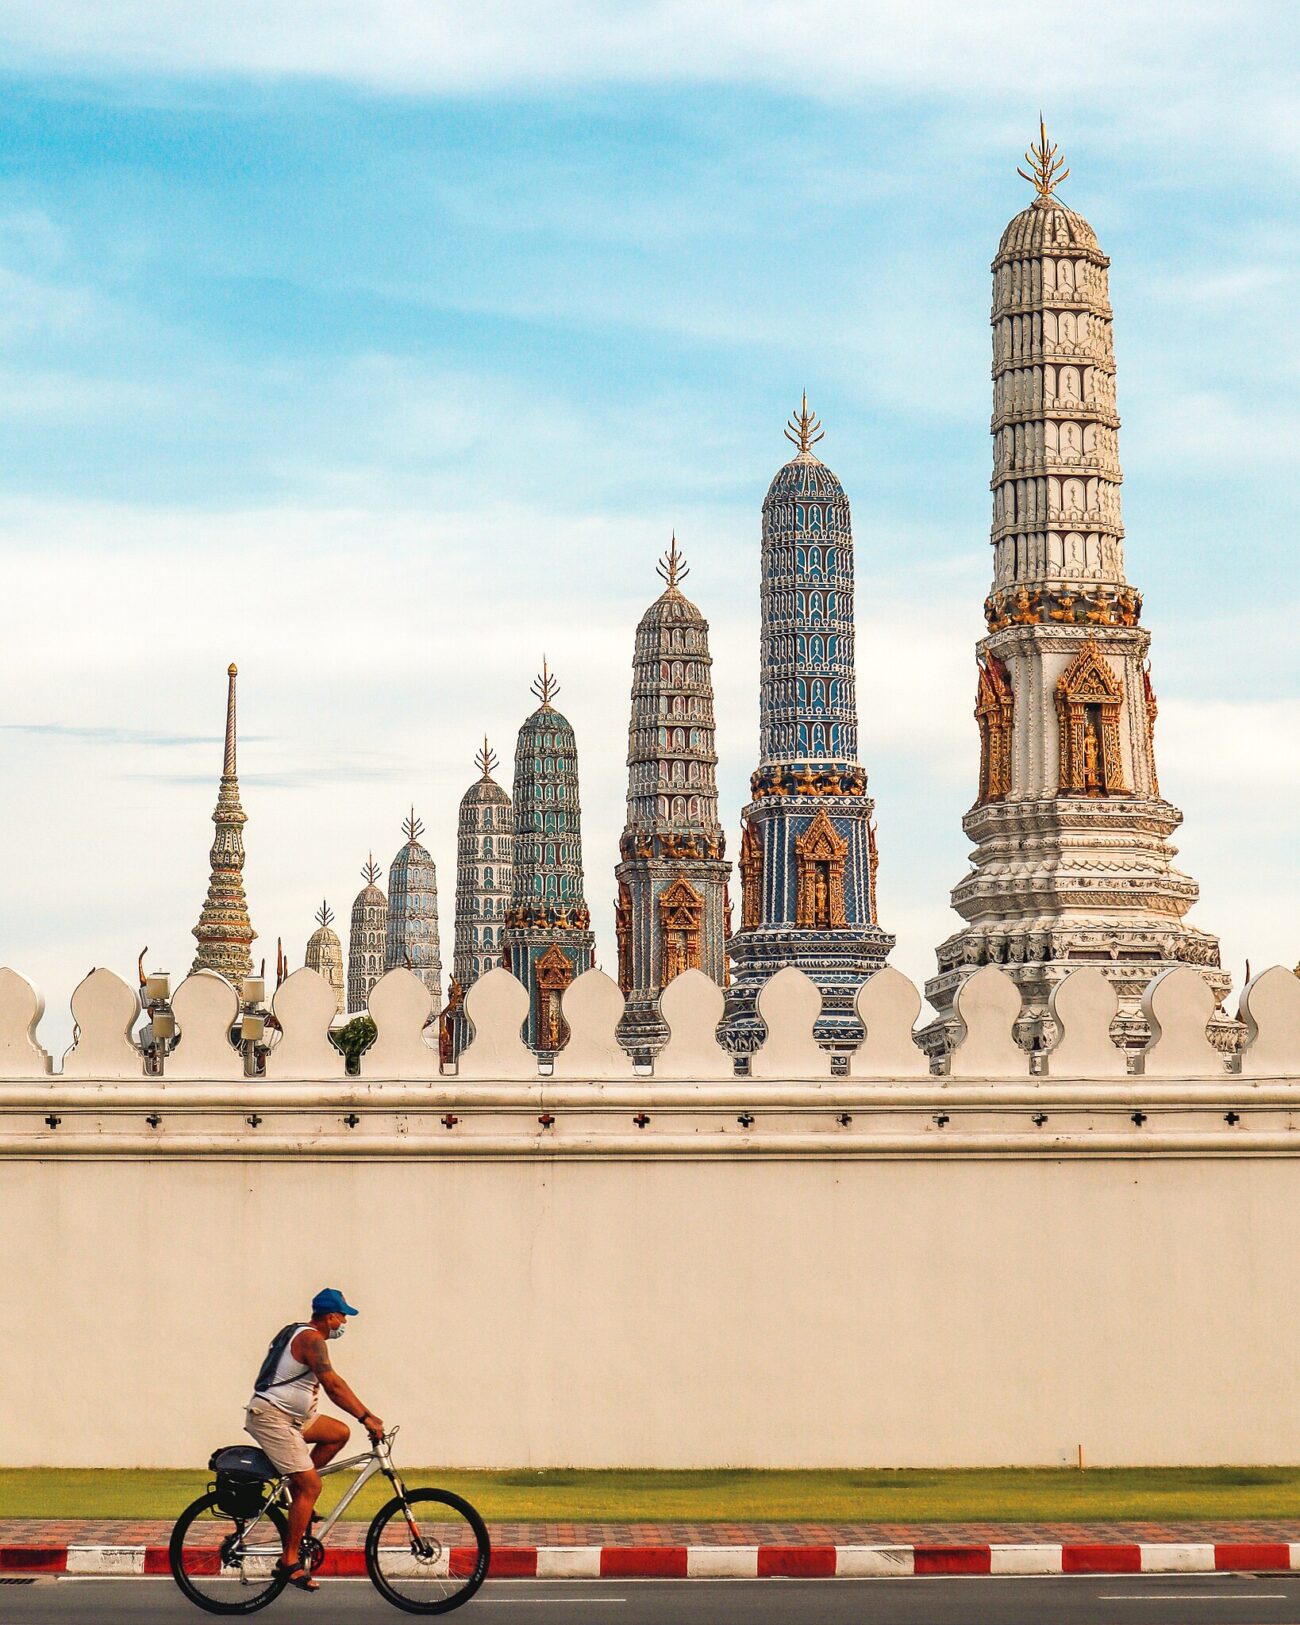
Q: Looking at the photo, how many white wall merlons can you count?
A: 14